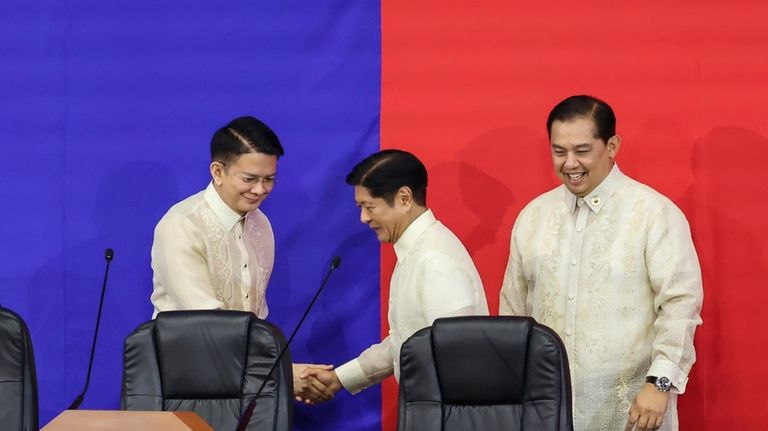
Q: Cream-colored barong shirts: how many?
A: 3